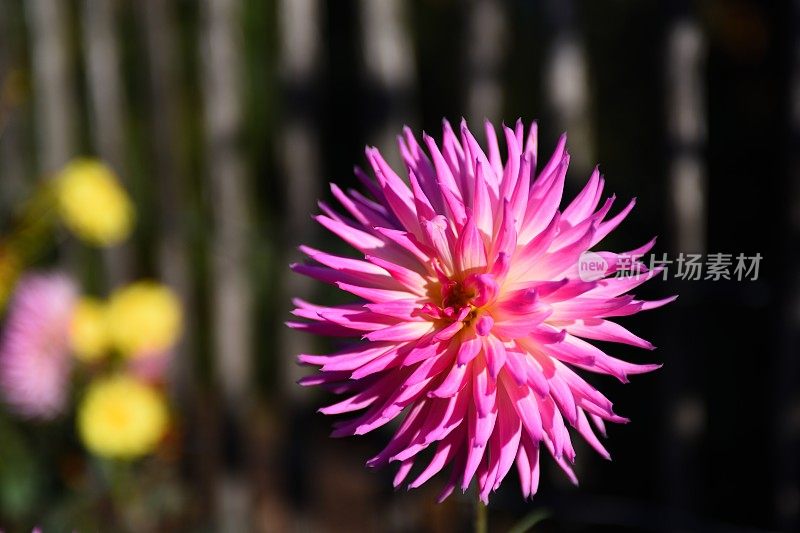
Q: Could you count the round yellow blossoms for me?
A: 4